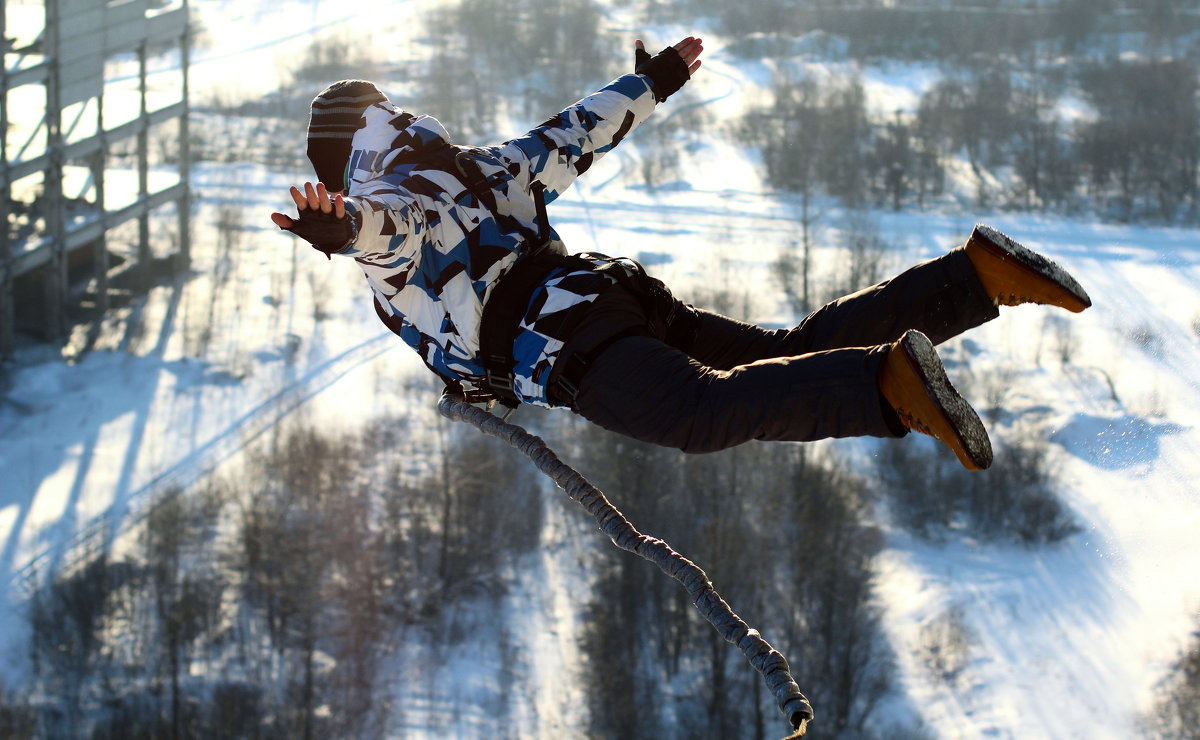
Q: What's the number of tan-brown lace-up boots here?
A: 2